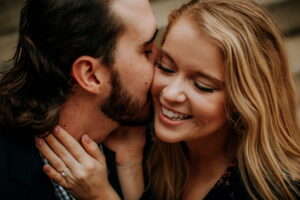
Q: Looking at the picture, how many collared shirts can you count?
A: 1